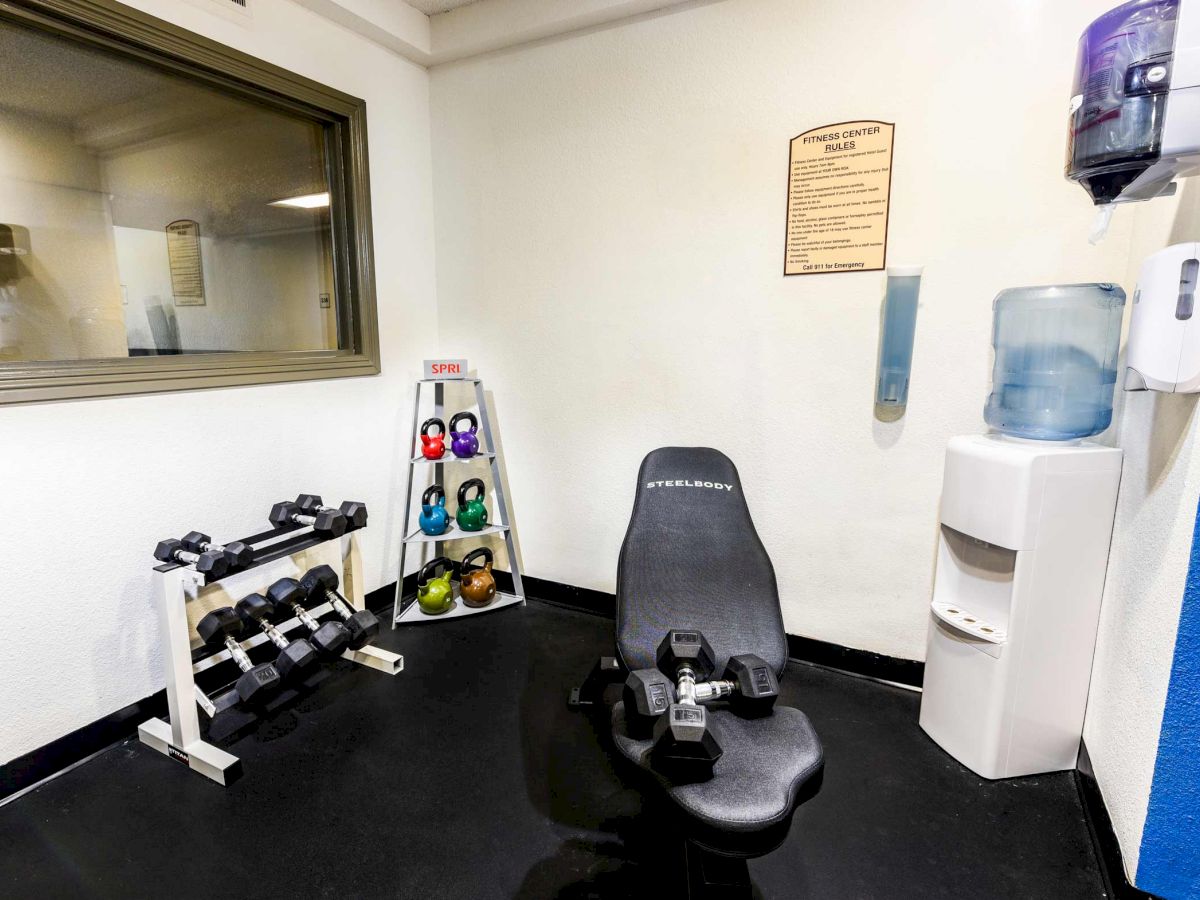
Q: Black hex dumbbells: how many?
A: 10